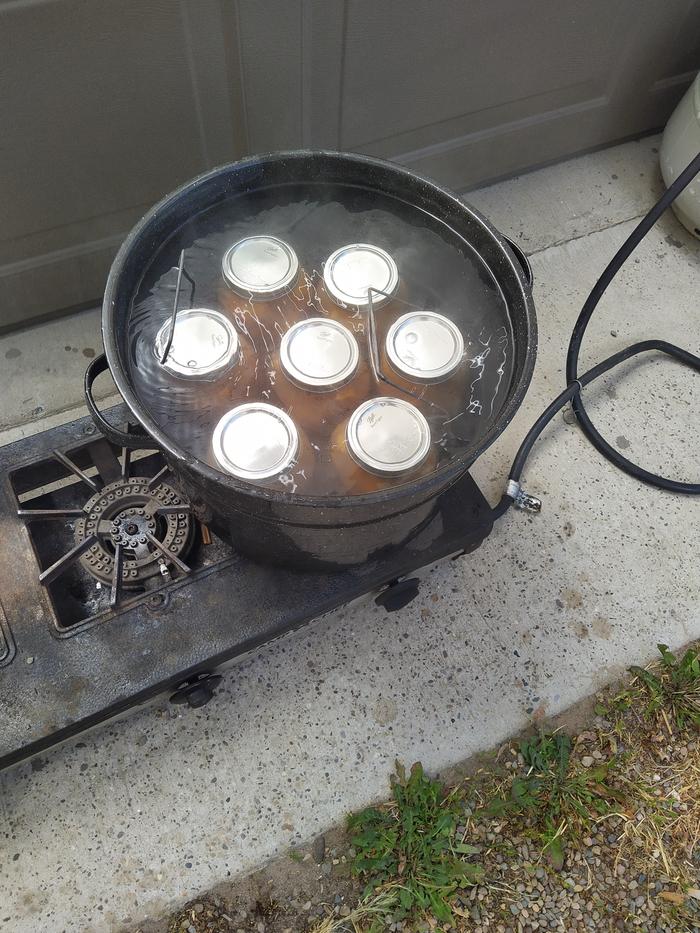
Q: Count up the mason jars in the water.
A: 7